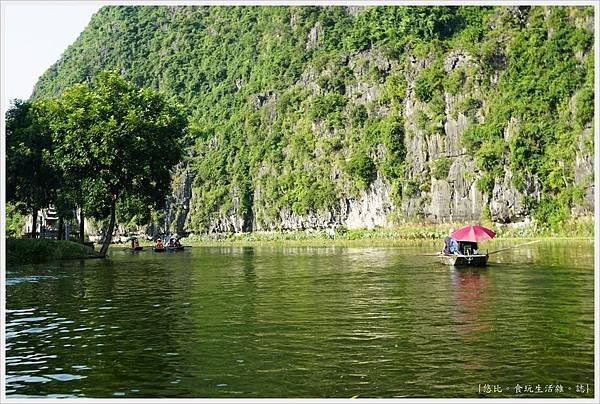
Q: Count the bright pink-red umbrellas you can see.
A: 1